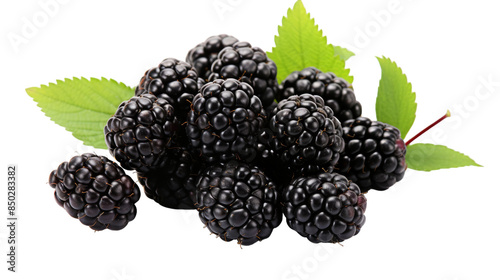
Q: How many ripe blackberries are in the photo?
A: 12